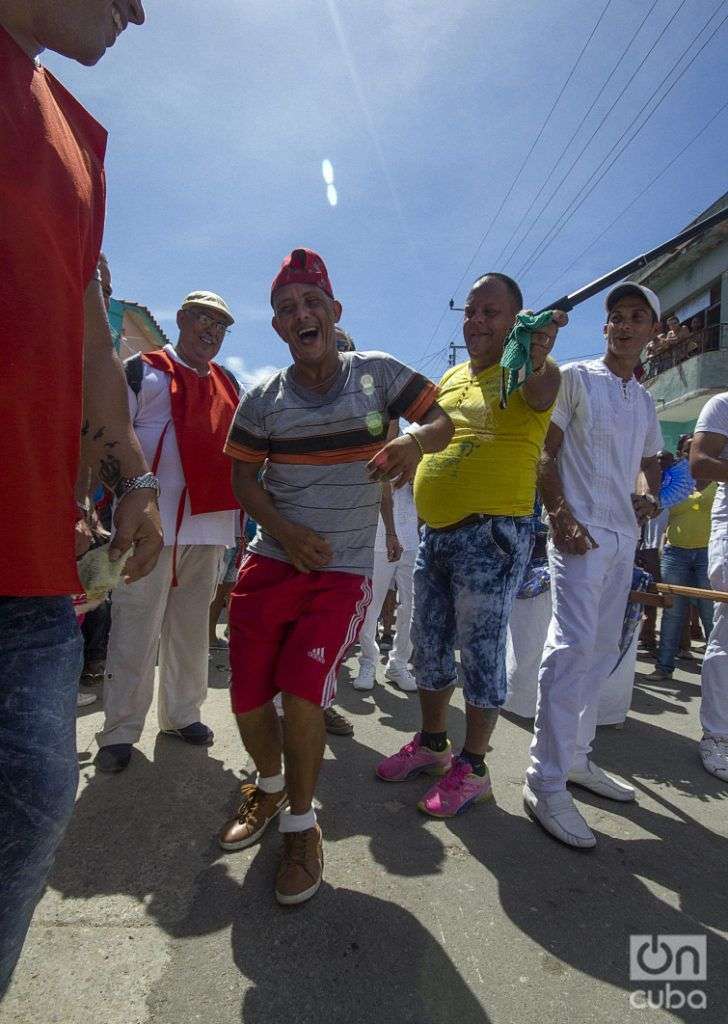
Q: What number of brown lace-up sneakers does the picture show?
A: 2